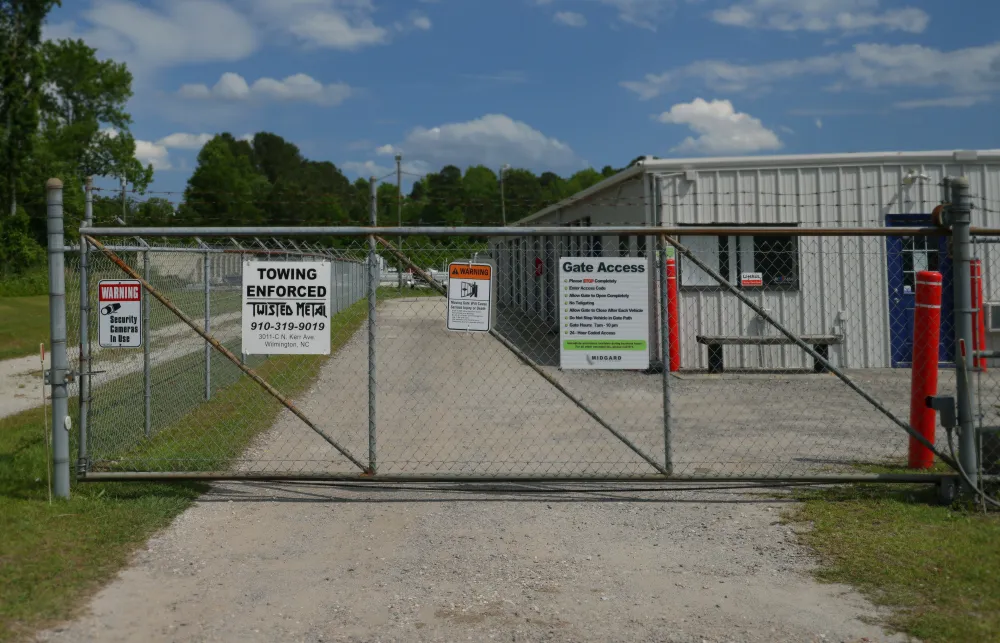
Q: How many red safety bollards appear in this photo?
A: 3